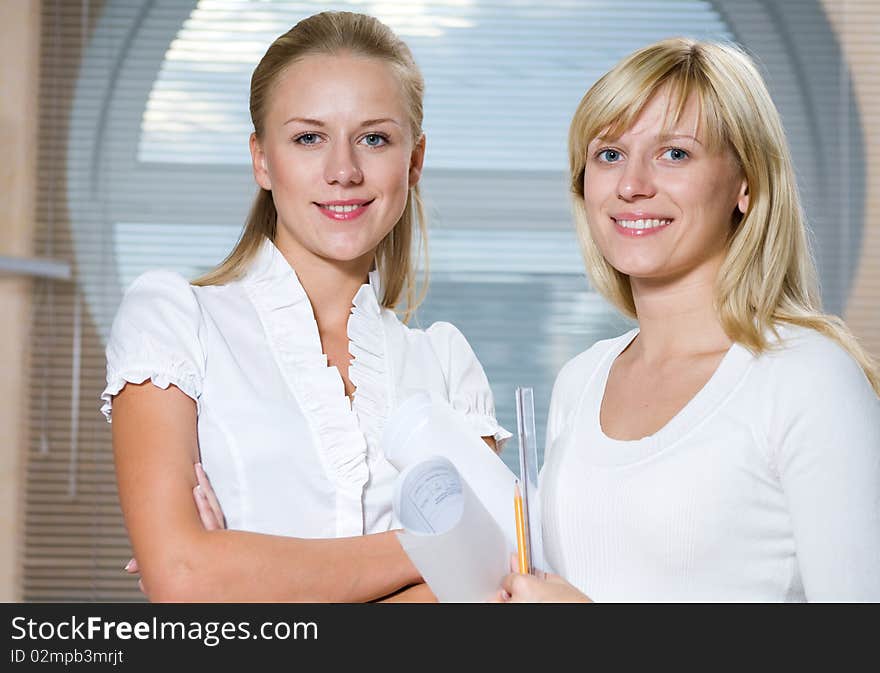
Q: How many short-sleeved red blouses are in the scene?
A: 0